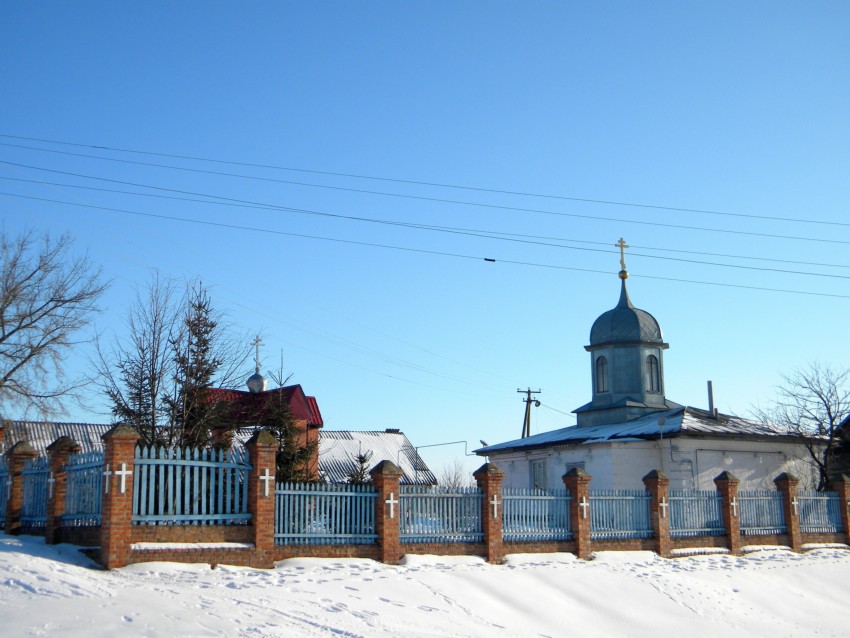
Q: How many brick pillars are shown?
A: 11